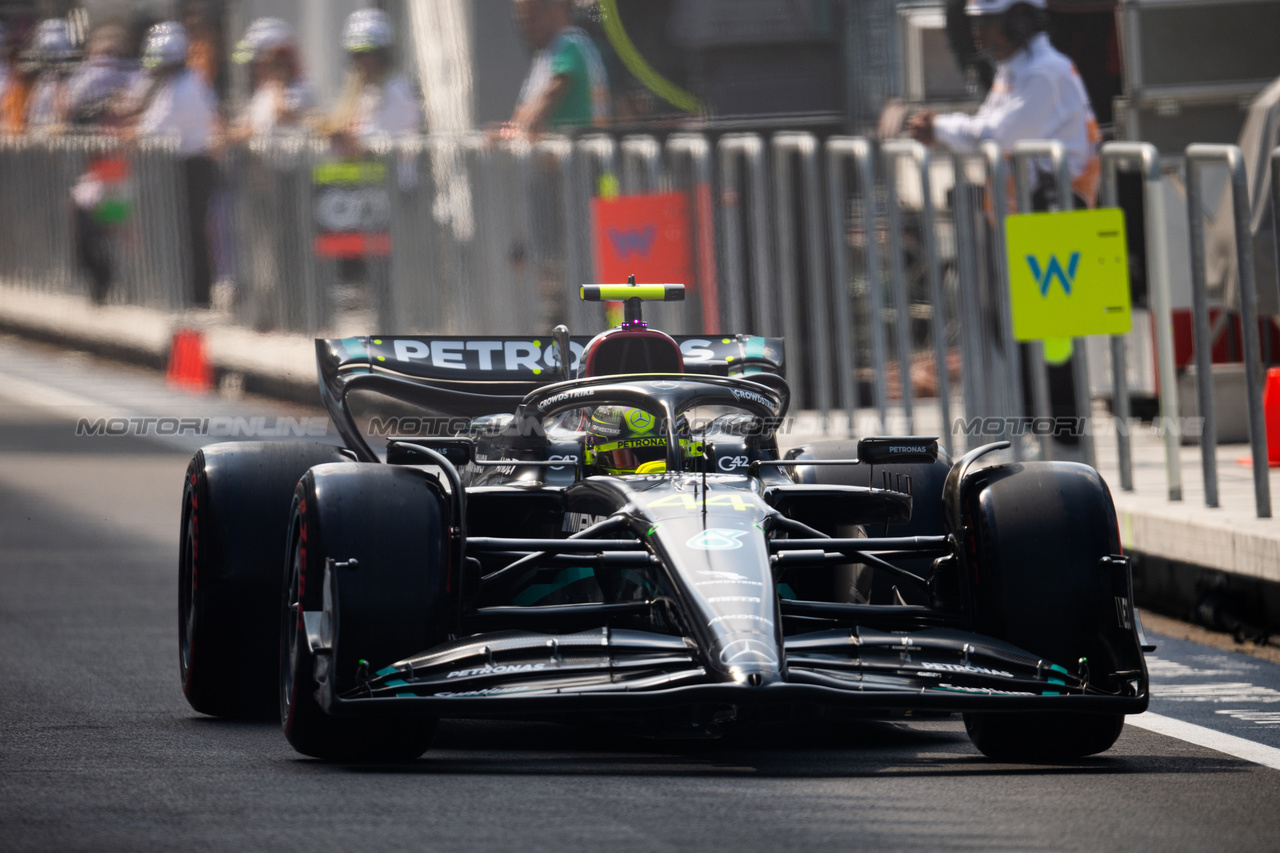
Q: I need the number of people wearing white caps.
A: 5